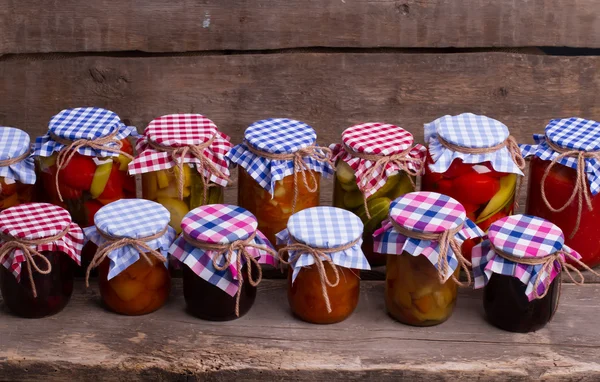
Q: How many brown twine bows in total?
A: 12